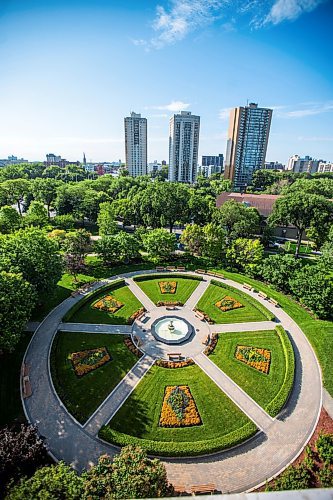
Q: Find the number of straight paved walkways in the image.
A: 6